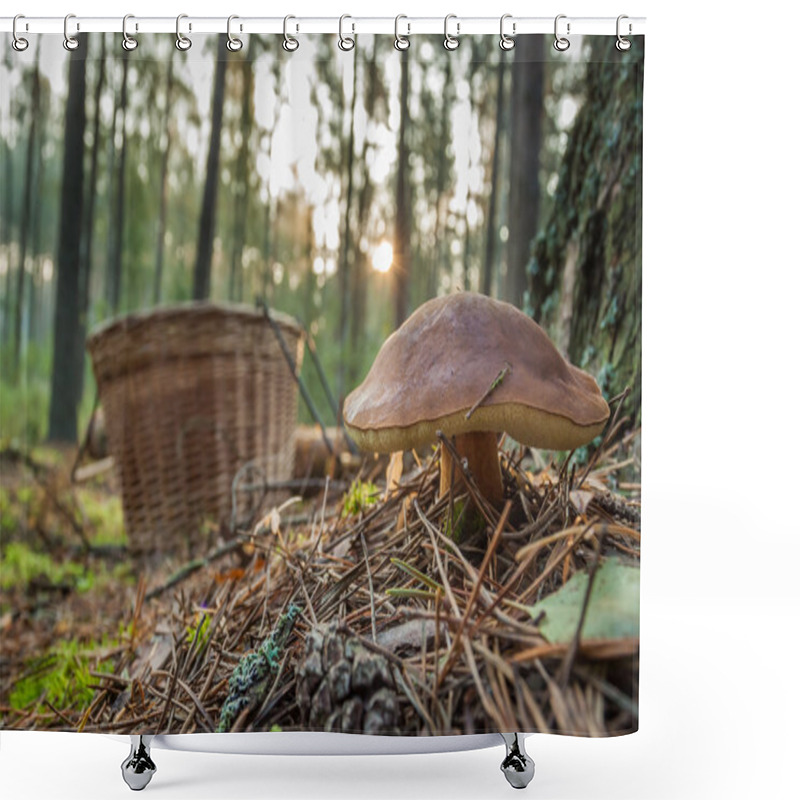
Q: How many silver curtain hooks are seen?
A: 12